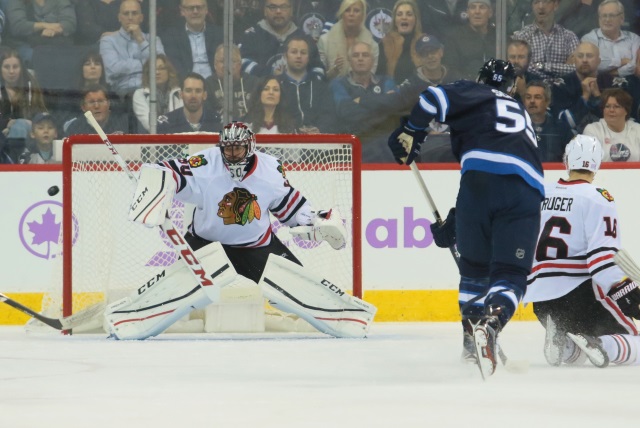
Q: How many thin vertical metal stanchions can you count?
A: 3